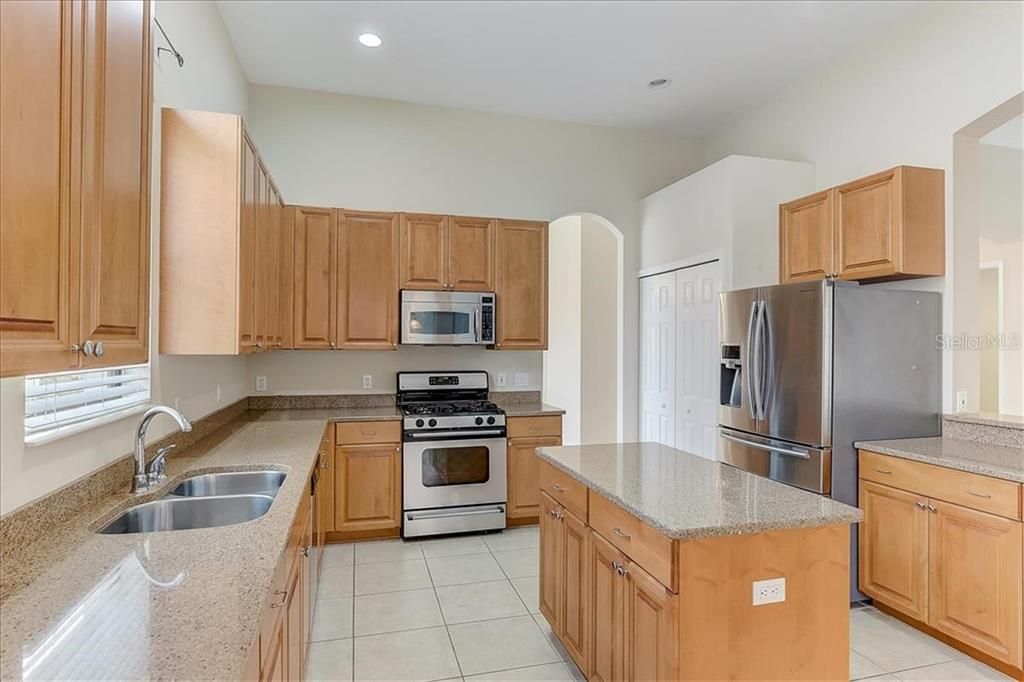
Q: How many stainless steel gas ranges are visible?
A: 1